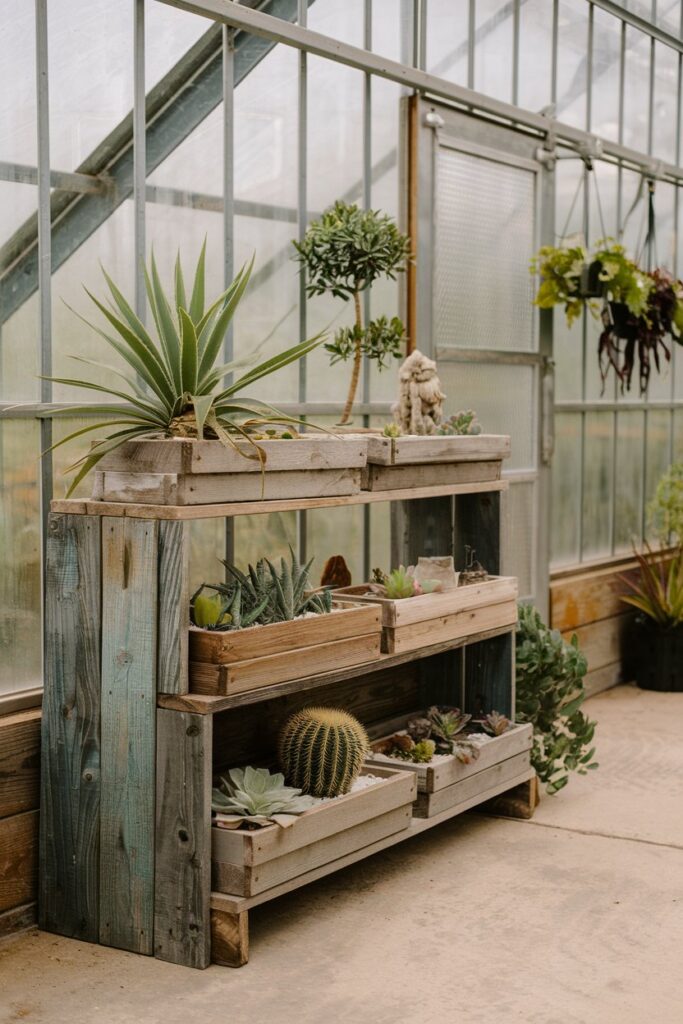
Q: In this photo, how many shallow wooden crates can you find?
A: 6